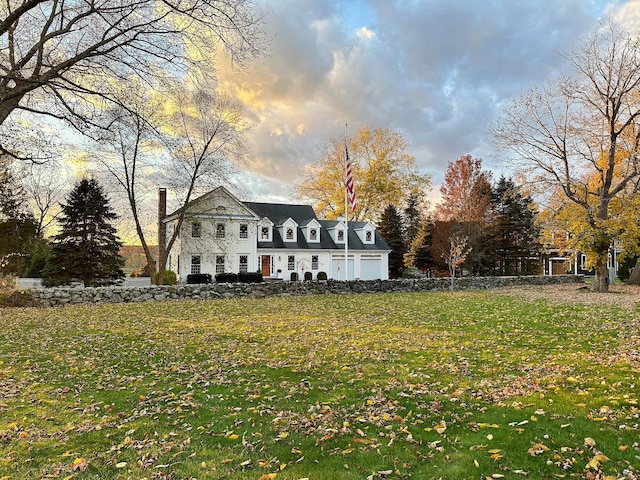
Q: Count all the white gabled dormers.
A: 5